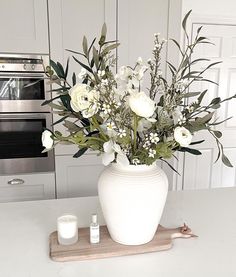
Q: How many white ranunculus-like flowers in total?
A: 4